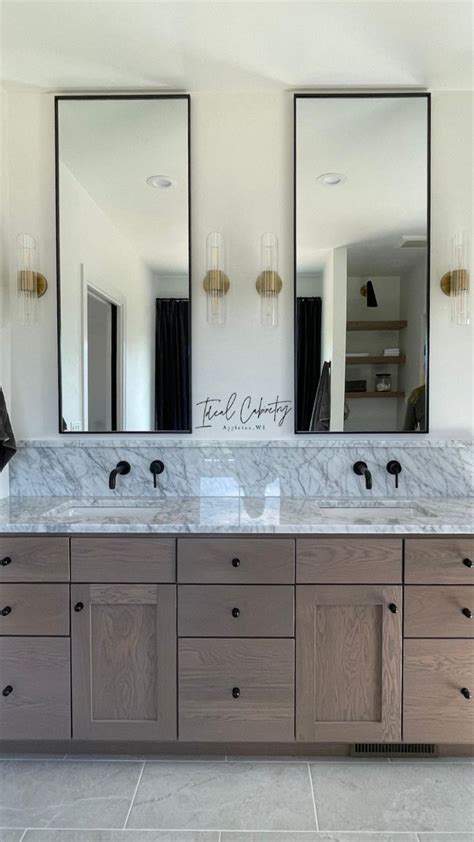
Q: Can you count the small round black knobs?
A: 11